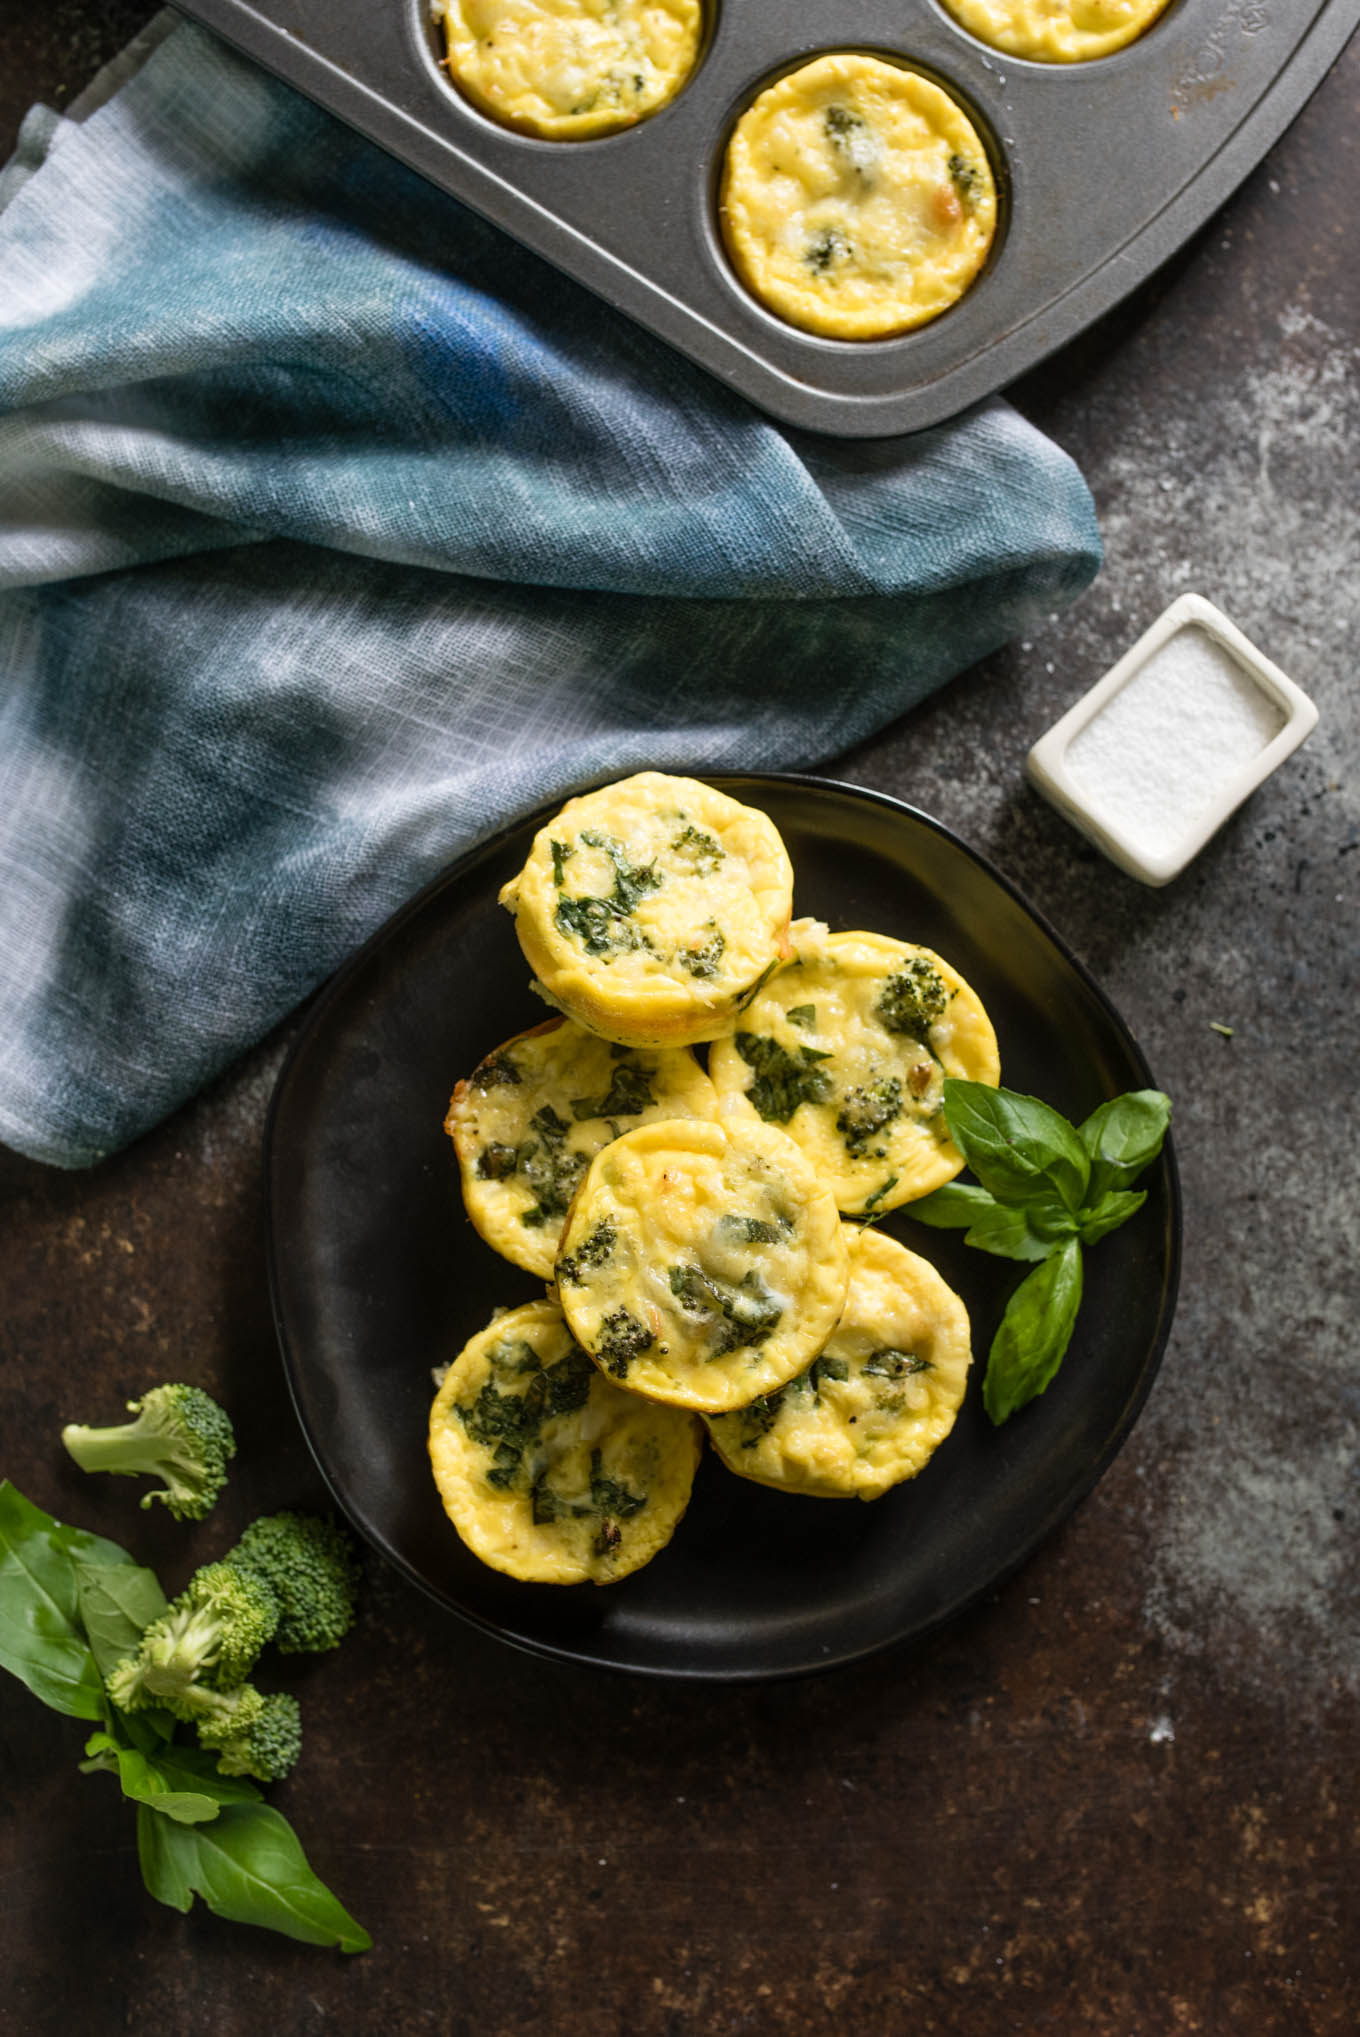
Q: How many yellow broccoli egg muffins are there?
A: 9